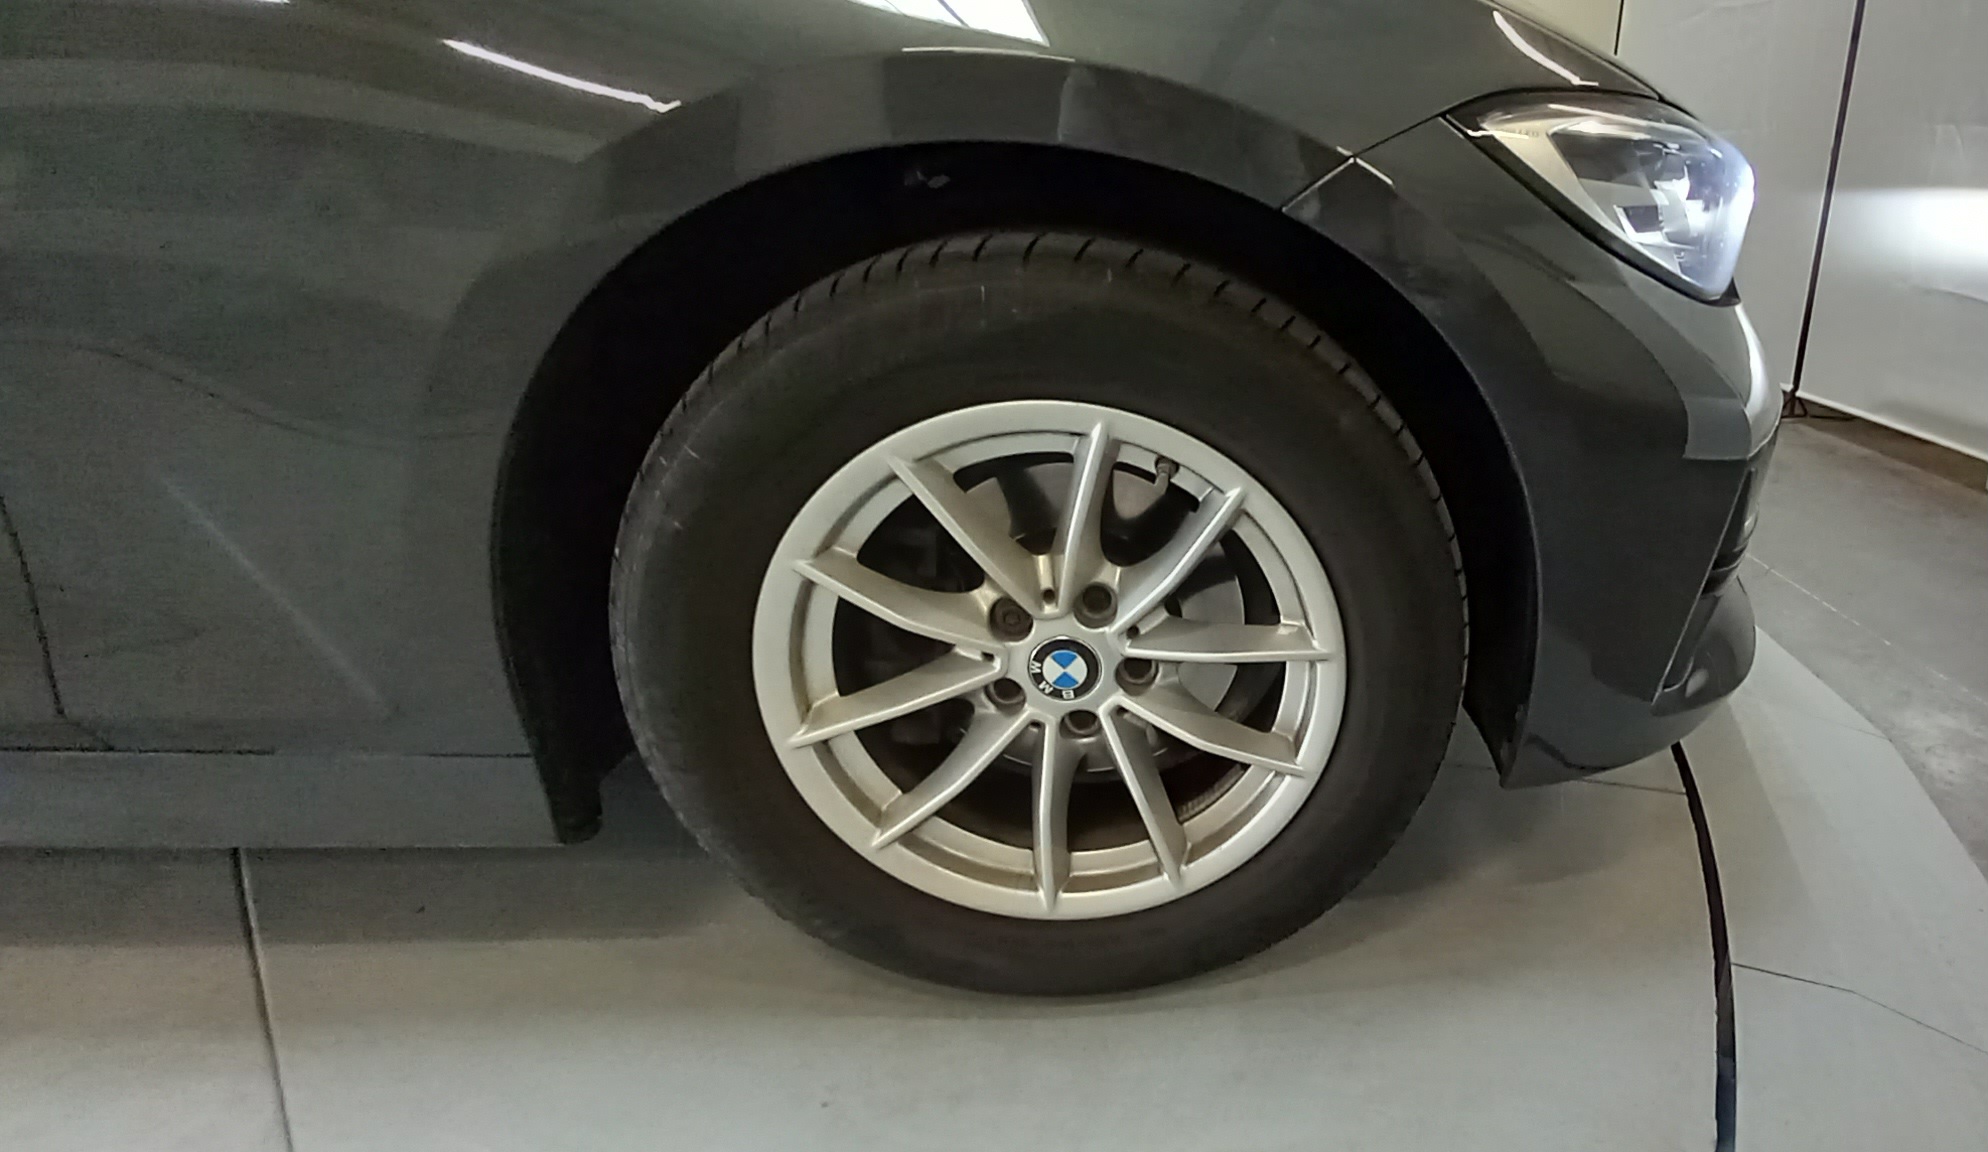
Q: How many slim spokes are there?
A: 10